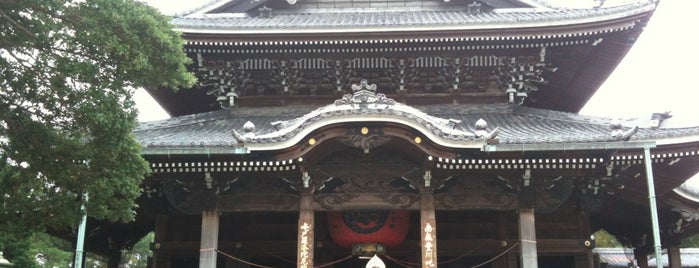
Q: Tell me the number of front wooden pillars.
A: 4